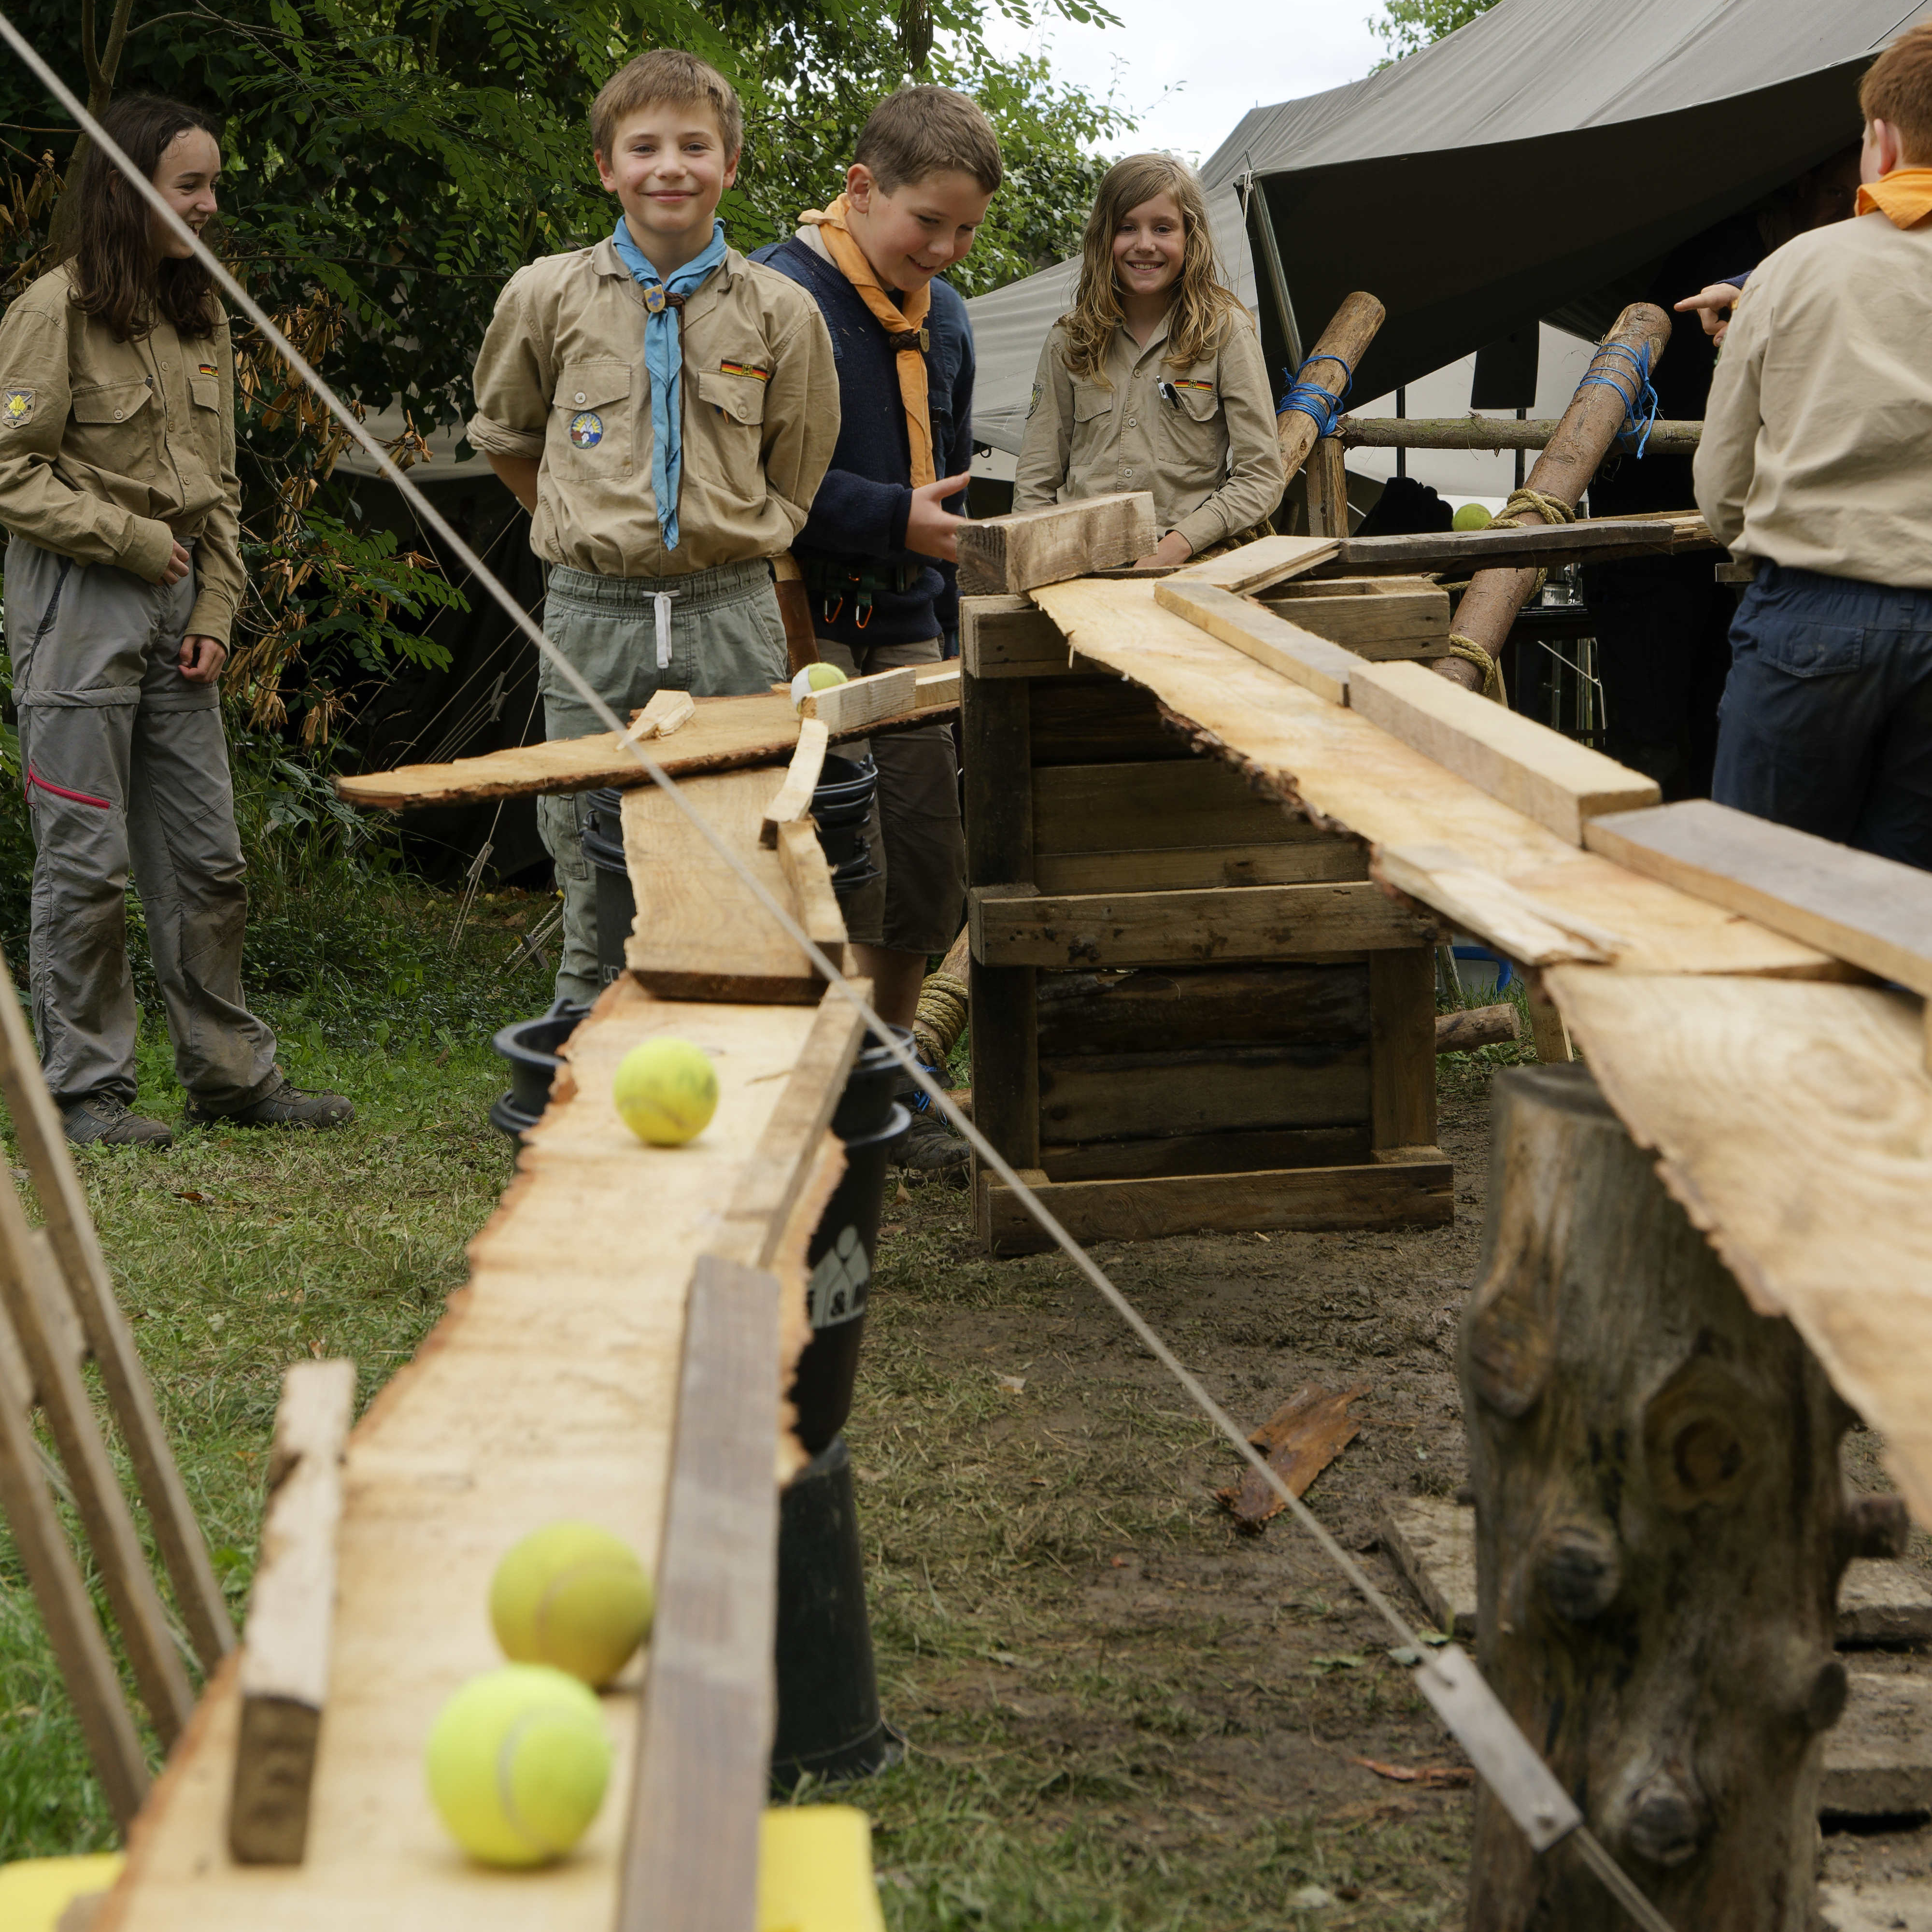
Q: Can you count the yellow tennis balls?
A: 5